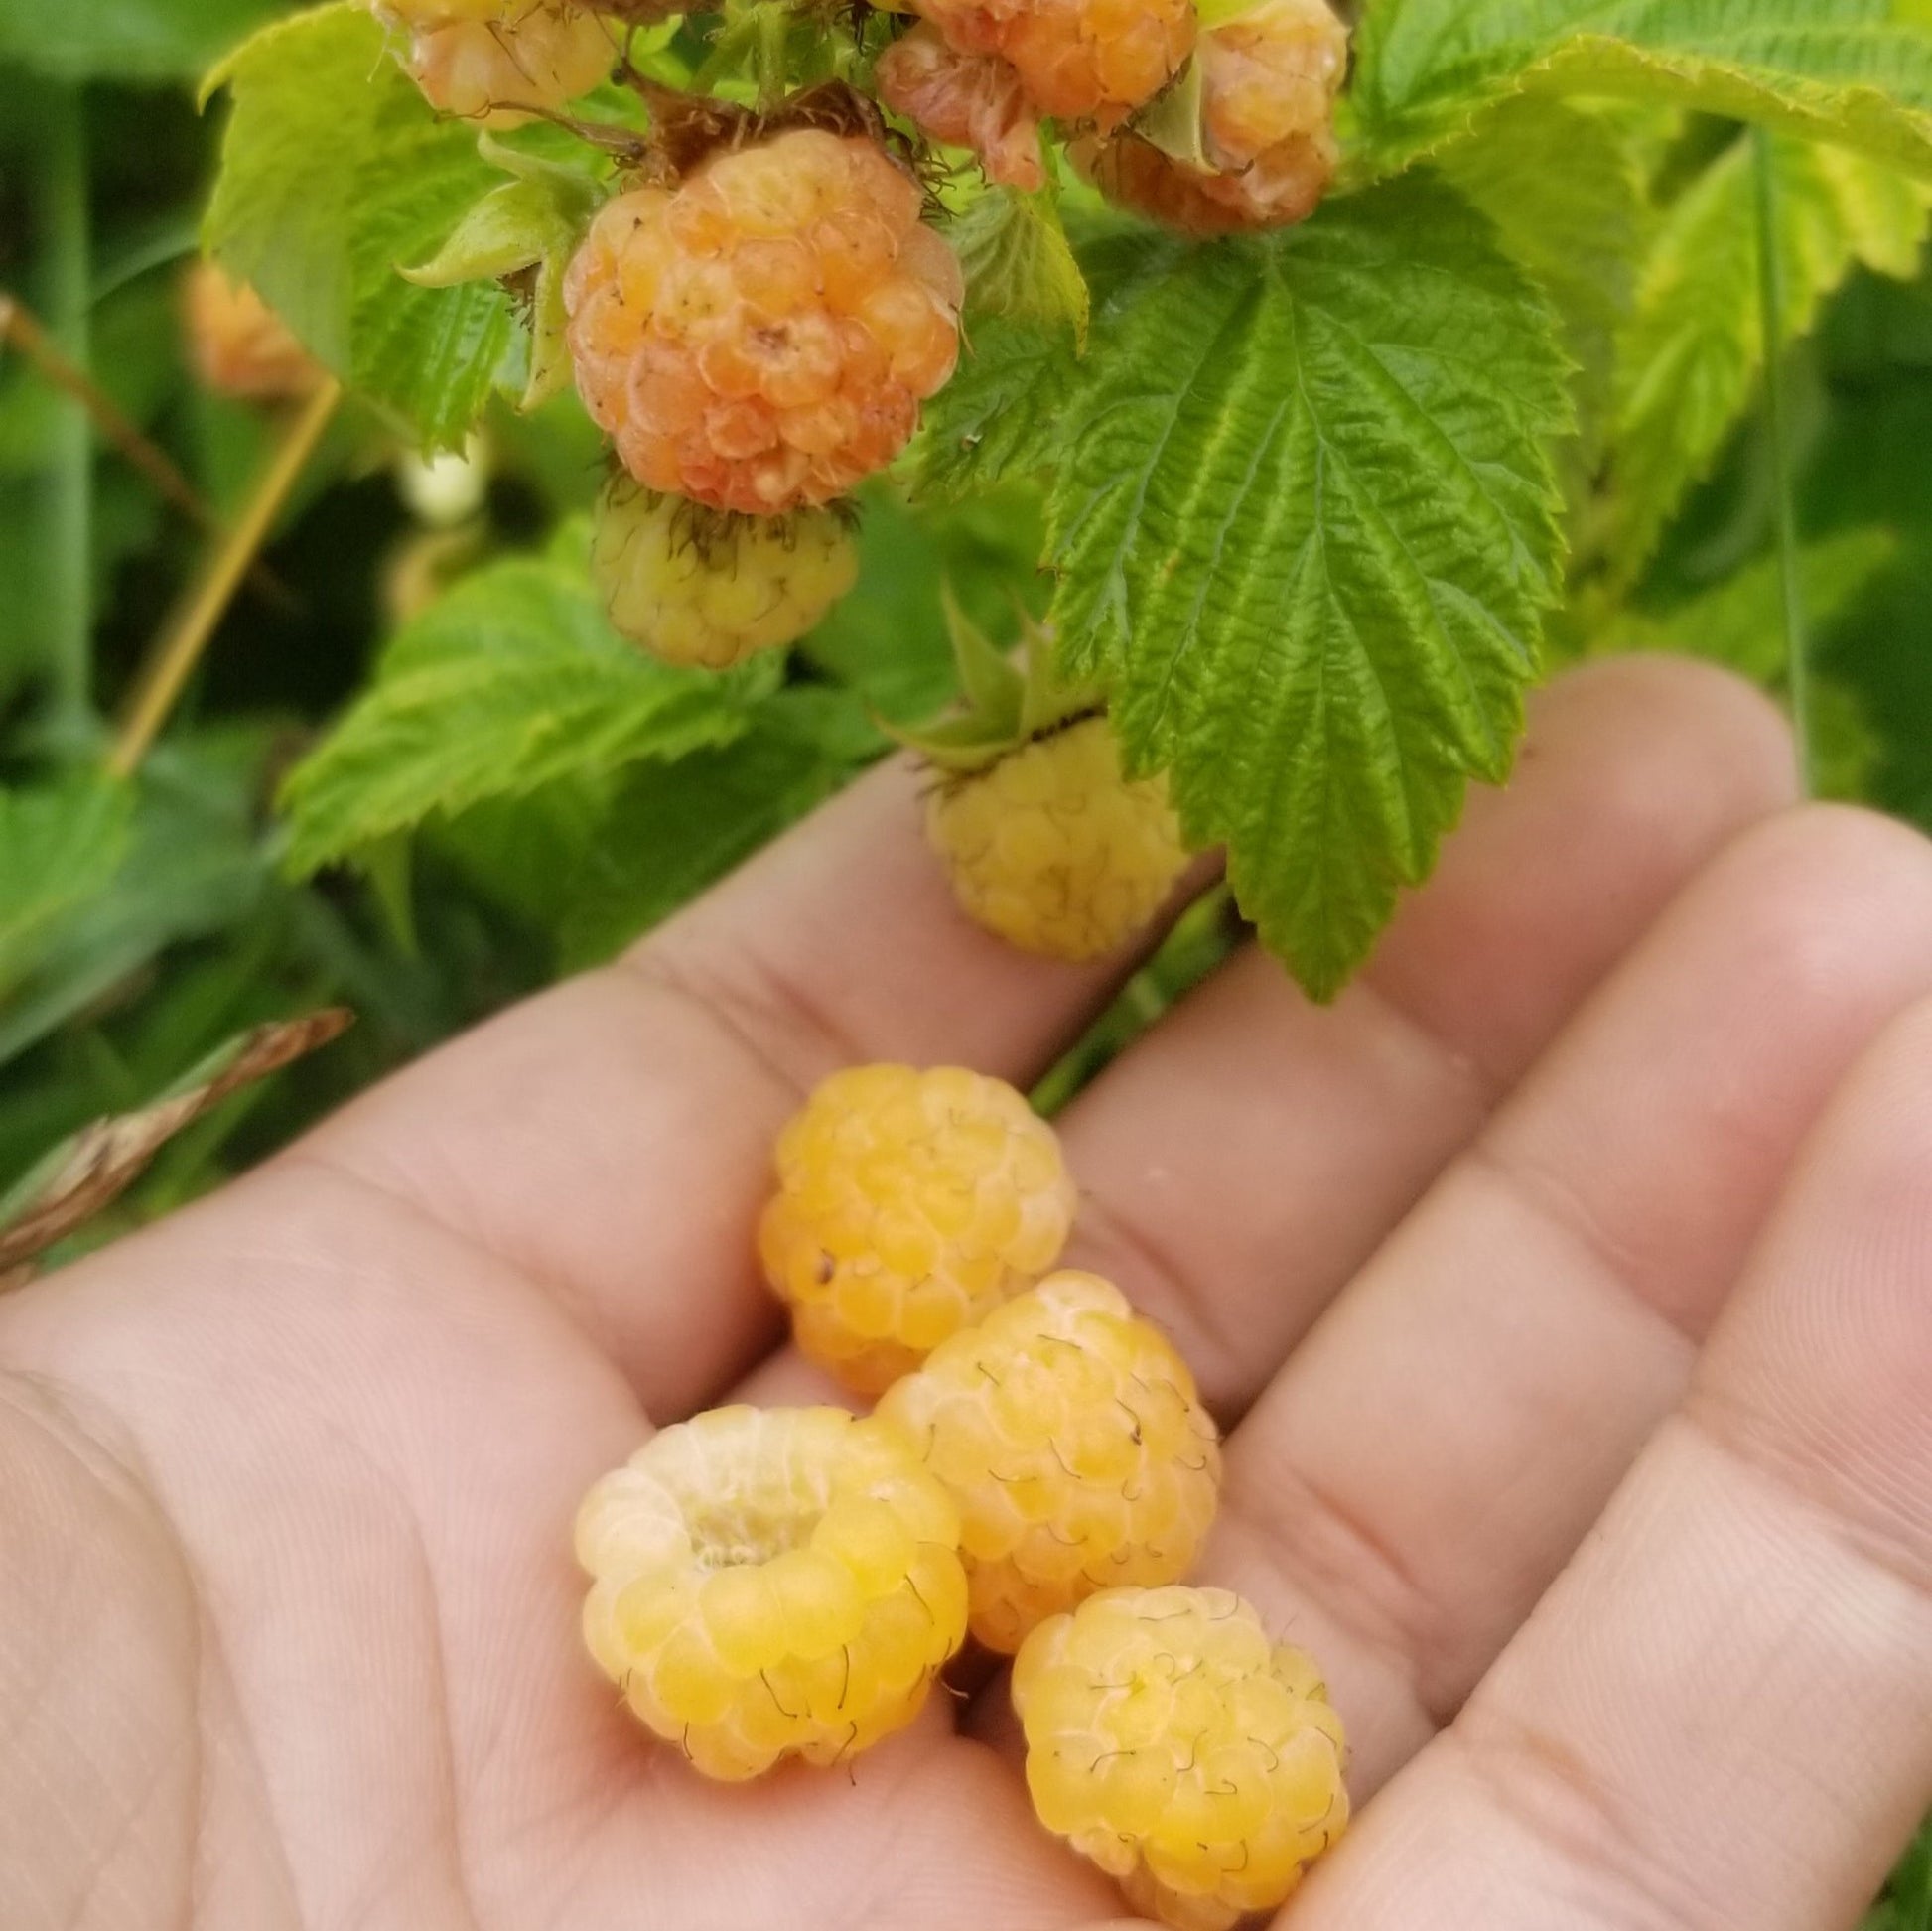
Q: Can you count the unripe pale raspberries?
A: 2